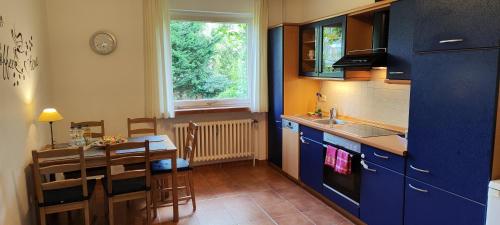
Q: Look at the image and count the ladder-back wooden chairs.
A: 5